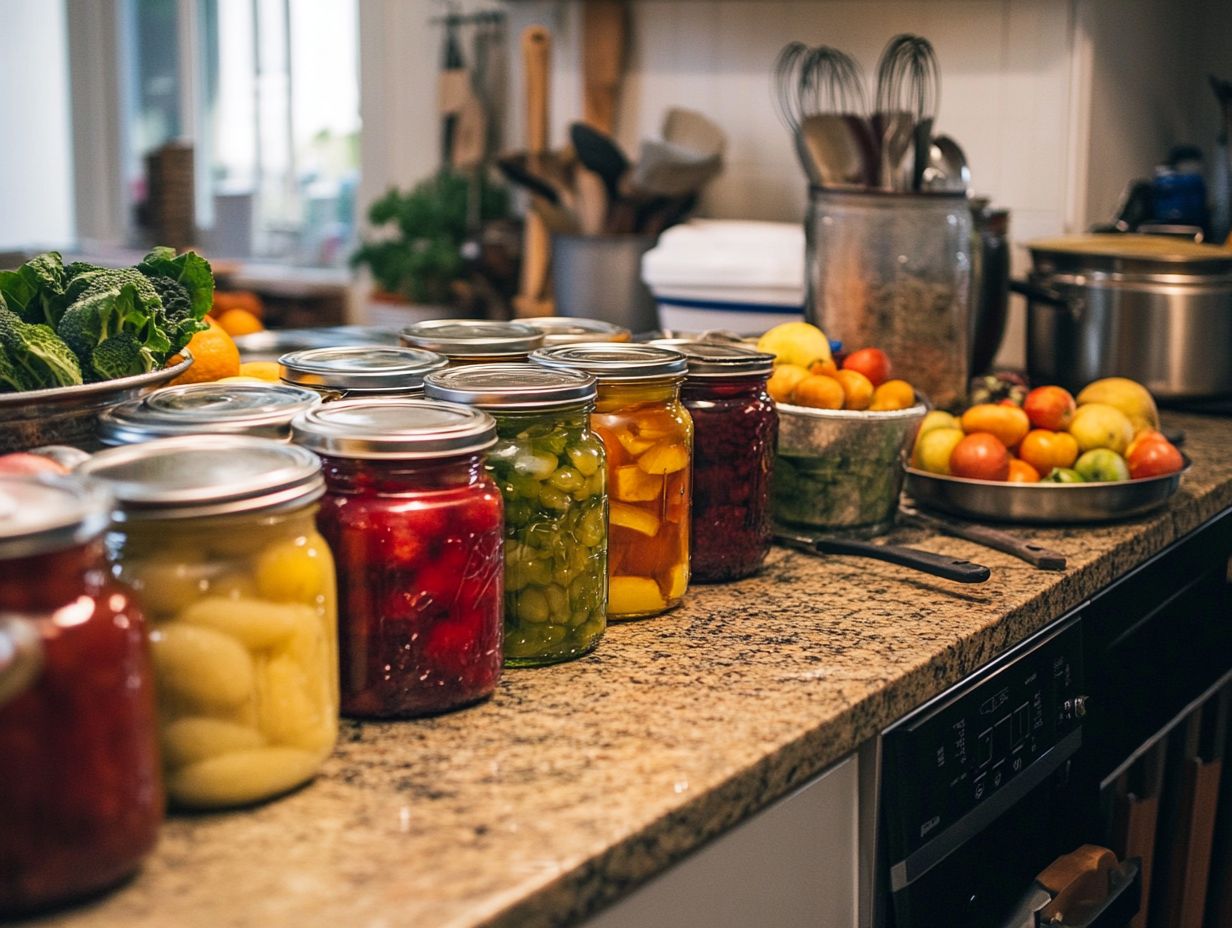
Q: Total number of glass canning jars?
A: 10